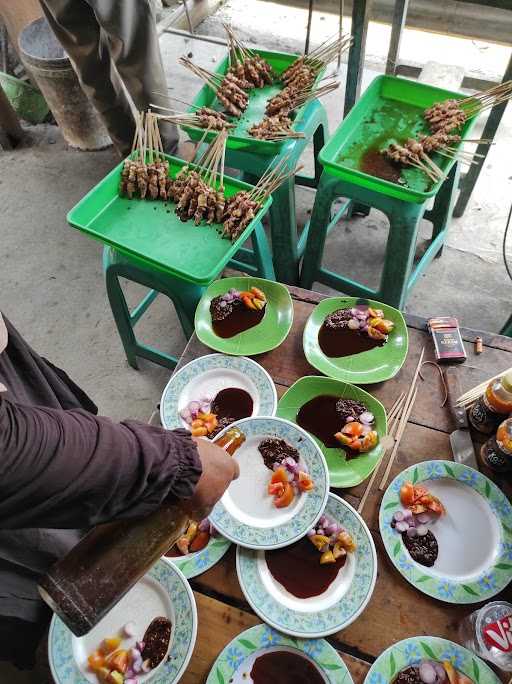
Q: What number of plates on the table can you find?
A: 11